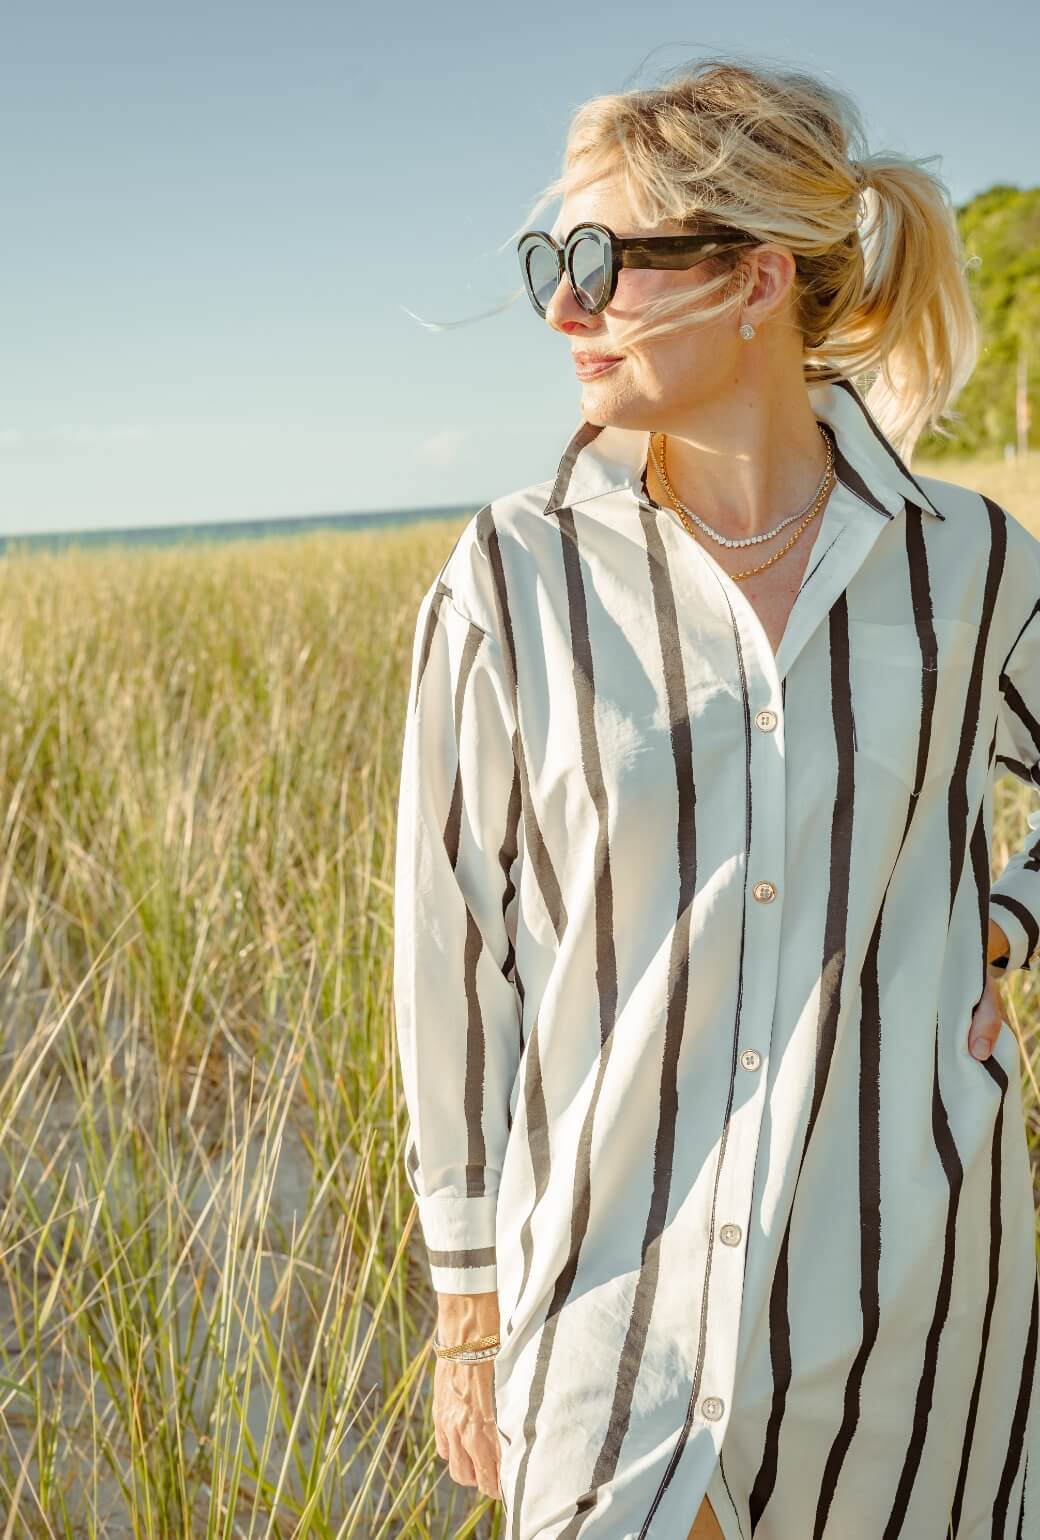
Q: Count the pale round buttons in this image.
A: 5